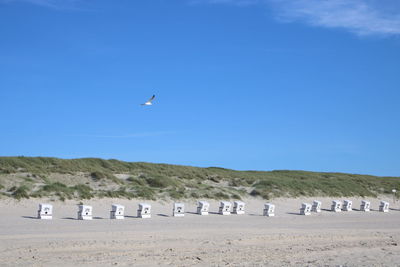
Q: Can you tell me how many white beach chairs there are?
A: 15